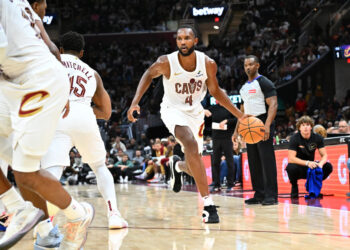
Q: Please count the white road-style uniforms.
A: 3